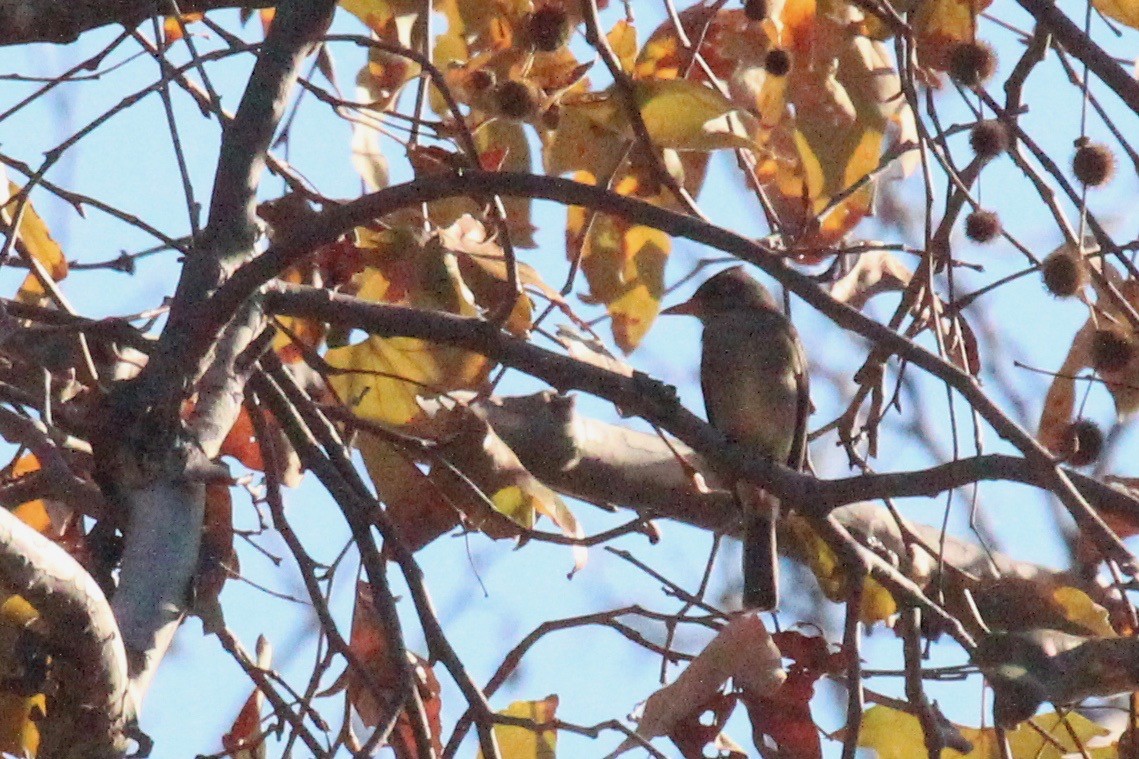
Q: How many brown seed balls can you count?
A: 12